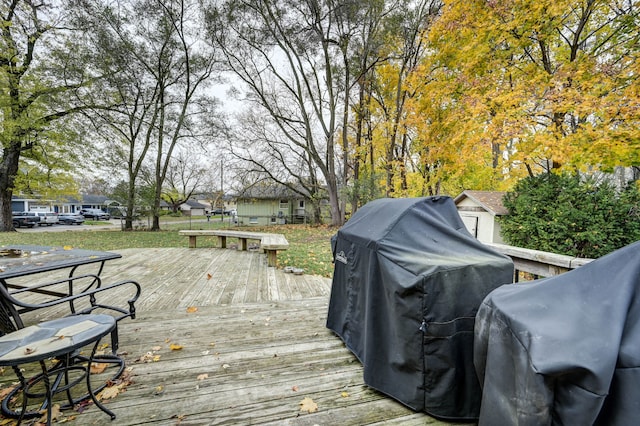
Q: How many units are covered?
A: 2